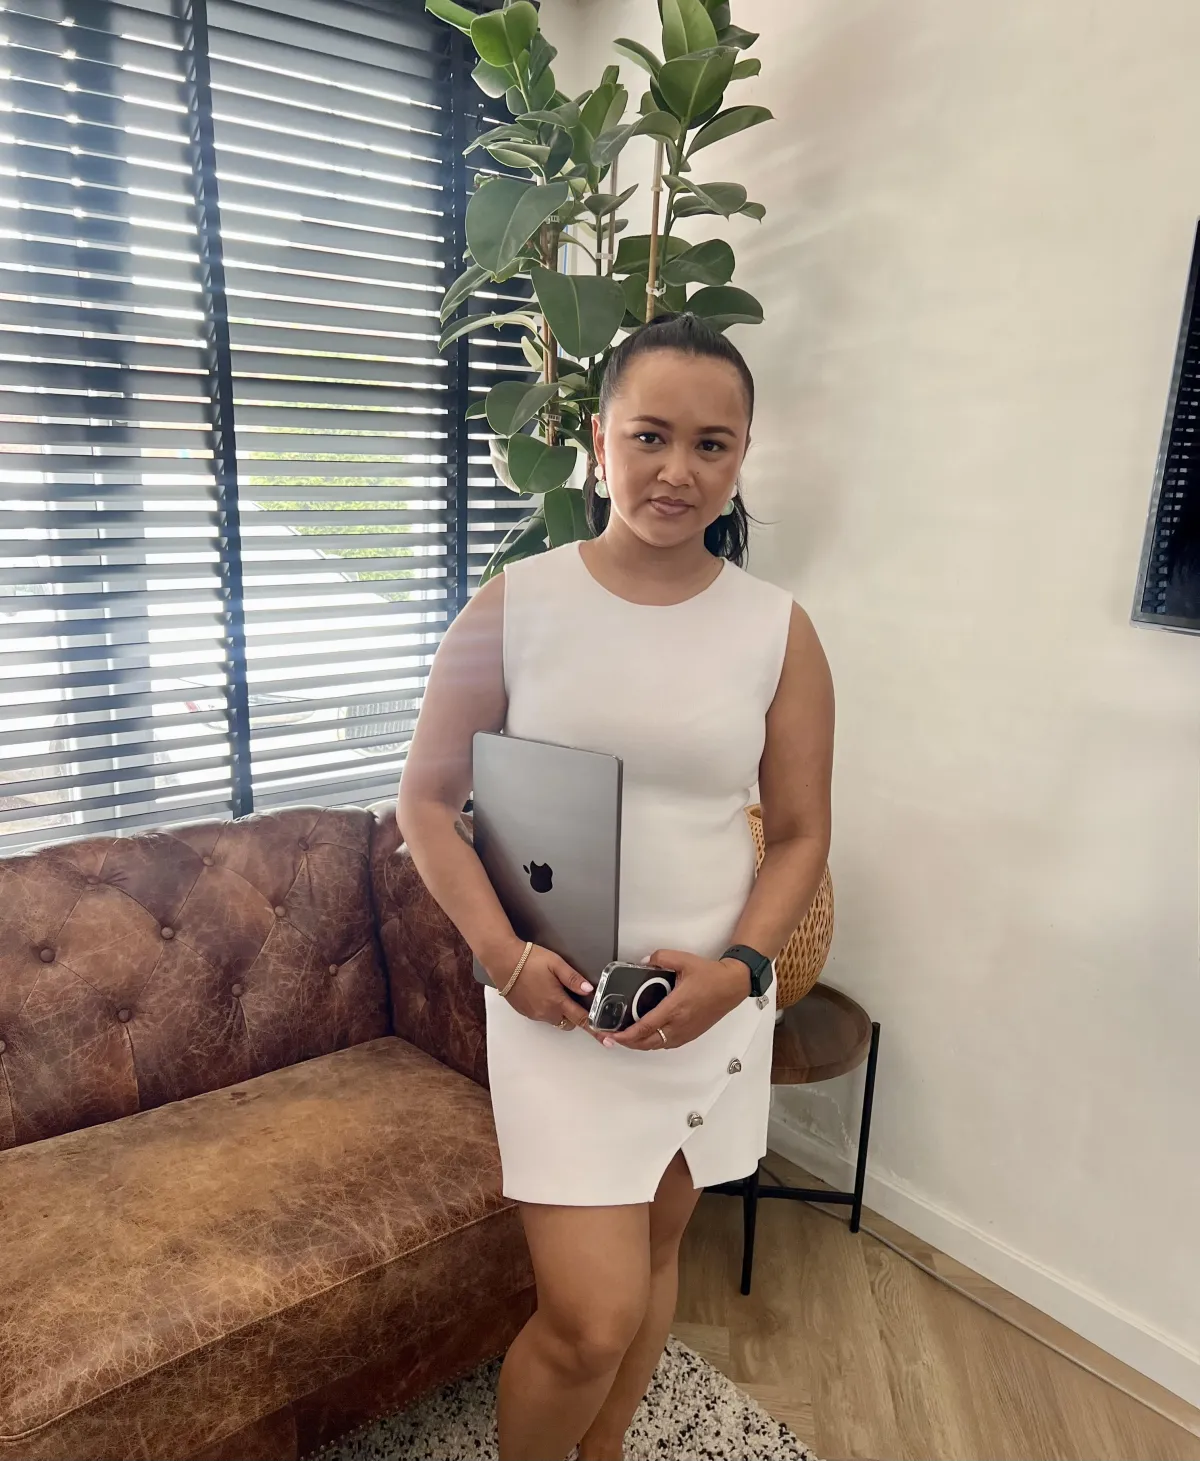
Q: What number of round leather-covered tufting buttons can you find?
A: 10